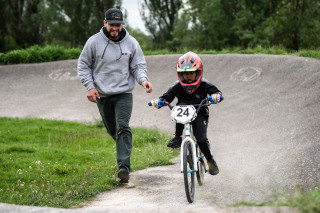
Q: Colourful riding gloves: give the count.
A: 2